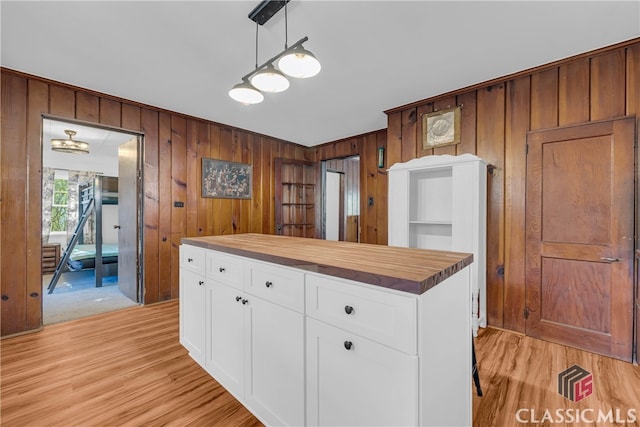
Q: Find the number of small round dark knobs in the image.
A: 8